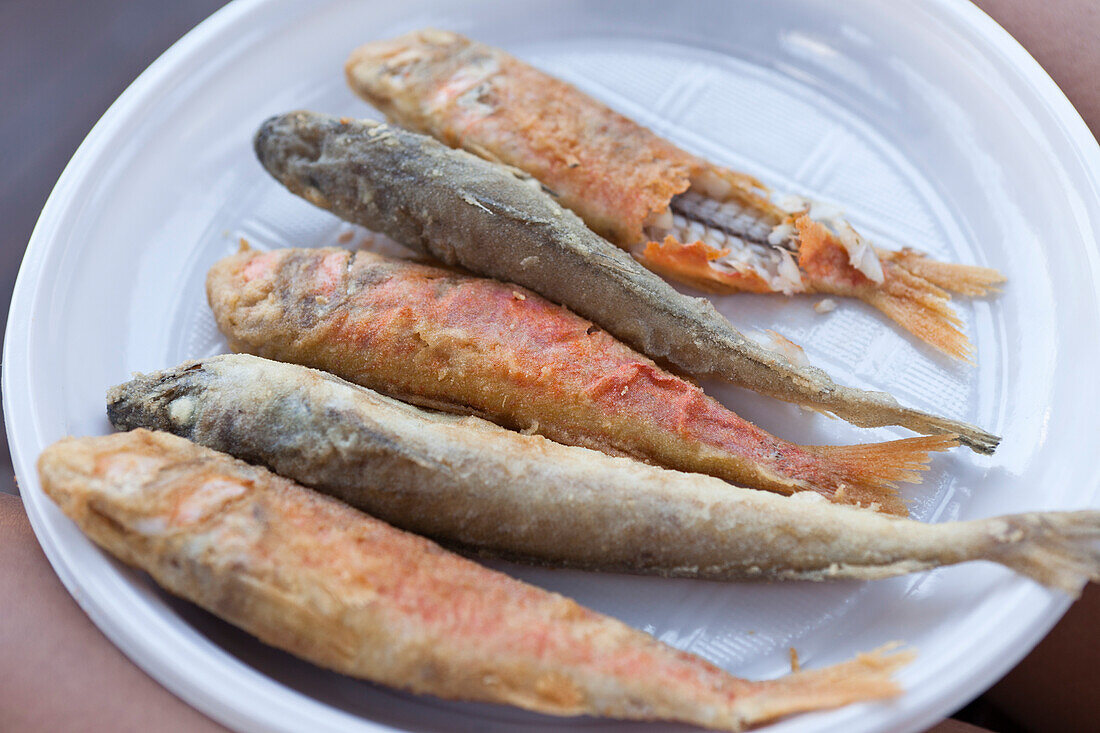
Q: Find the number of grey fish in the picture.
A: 2